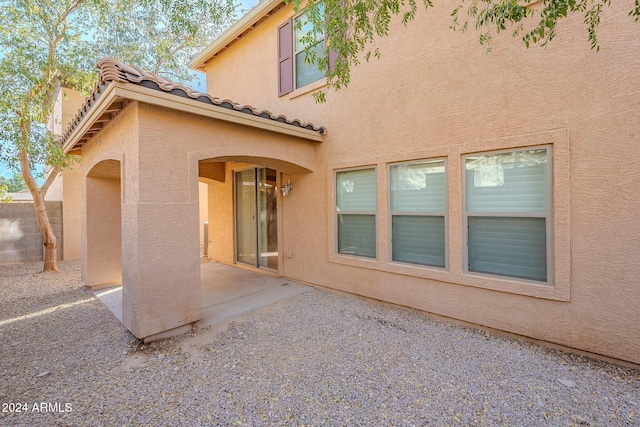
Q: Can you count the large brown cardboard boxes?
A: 0